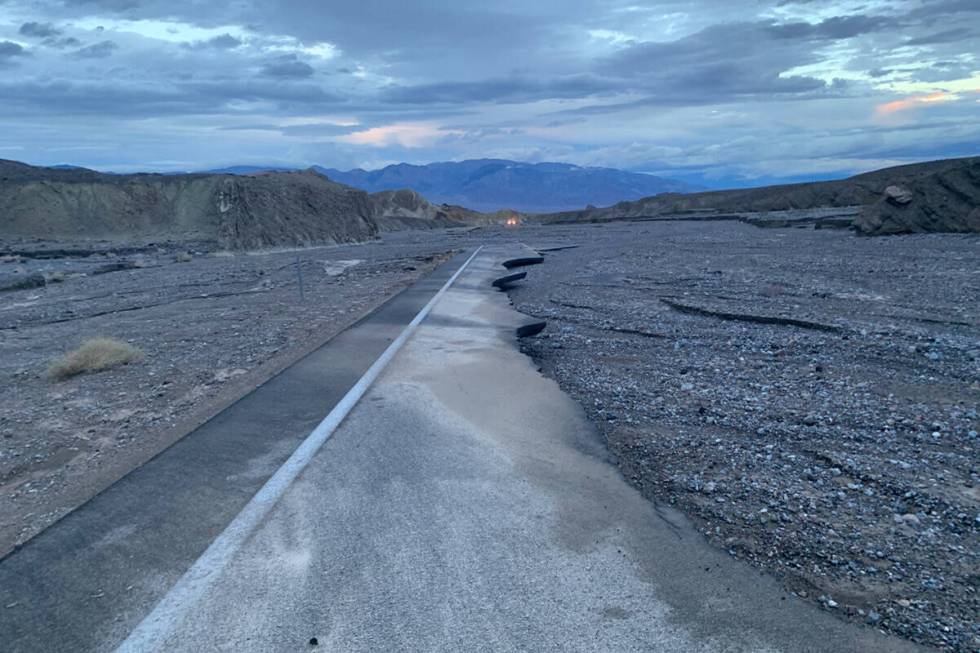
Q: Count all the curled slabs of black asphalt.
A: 3